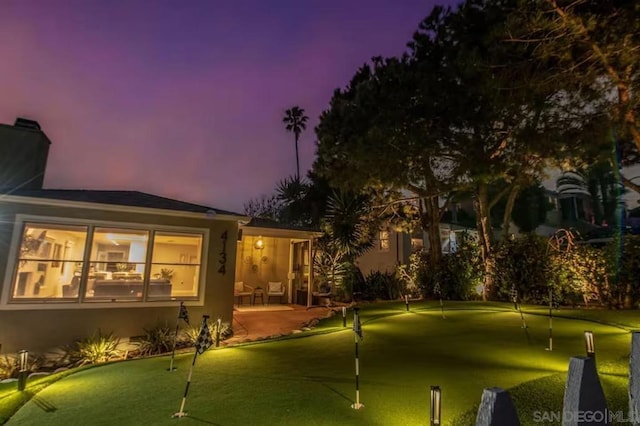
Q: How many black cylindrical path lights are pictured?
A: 7